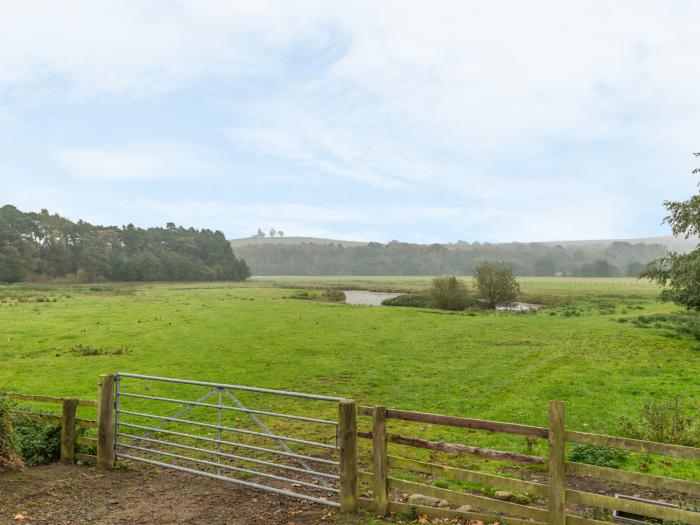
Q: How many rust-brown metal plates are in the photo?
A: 0